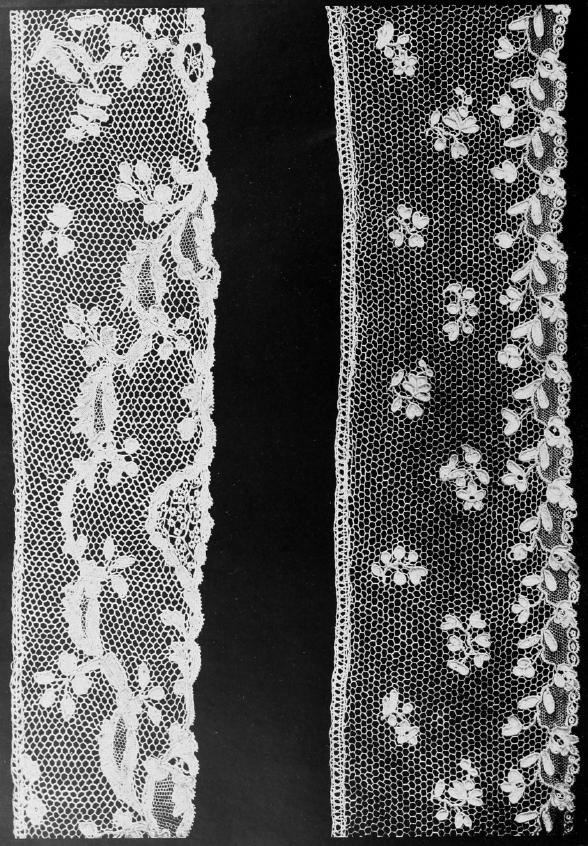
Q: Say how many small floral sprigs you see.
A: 10